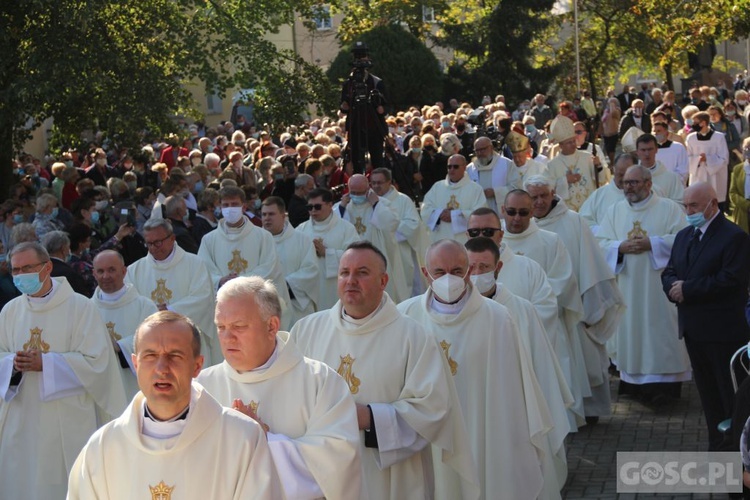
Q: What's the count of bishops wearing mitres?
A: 3